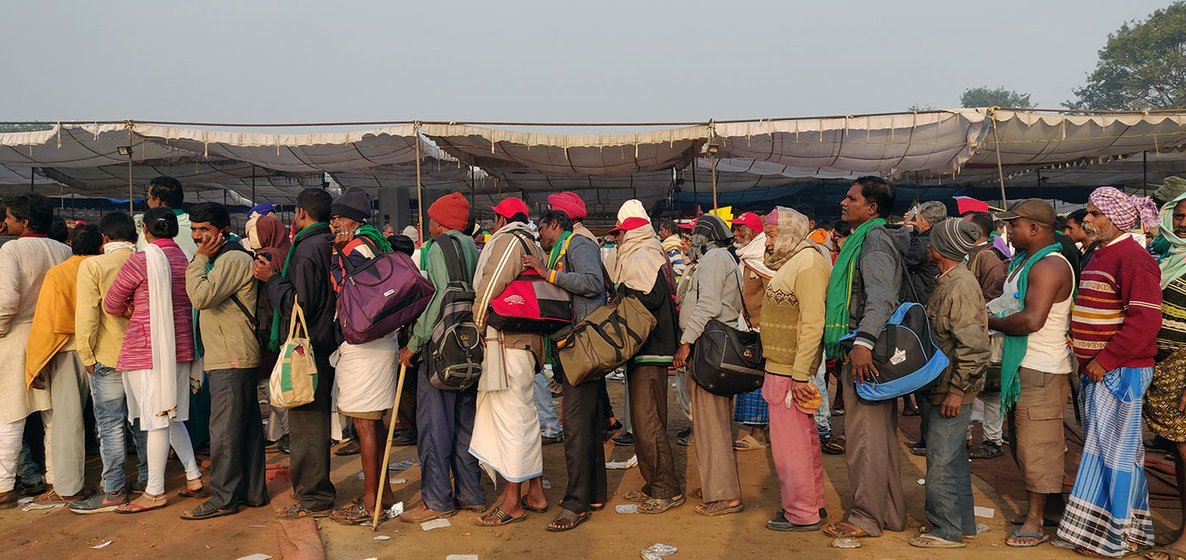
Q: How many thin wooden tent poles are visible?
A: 4